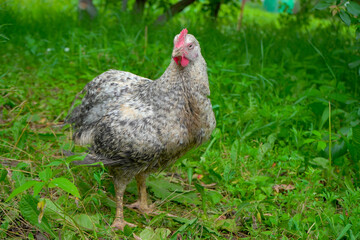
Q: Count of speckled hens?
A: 1